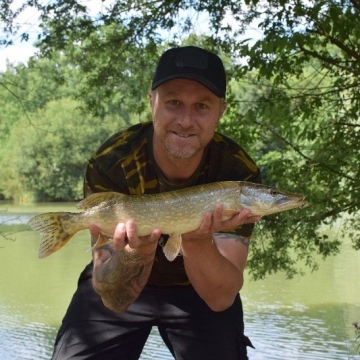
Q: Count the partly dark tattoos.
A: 2